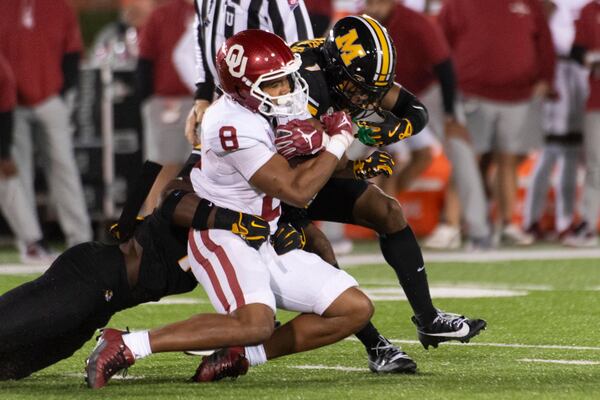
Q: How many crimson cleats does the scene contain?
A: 2